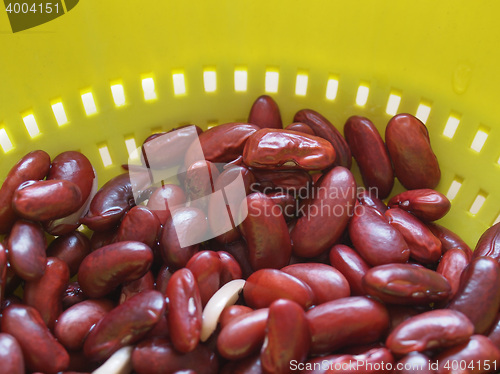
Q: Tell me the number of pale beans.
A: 2